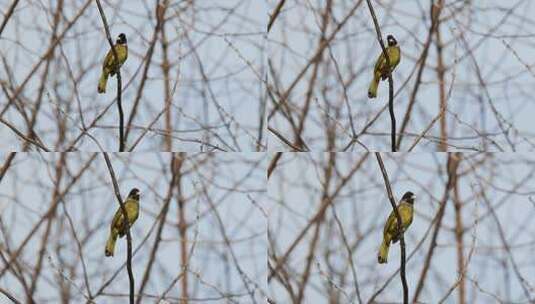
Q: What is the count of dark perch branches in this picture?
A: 4